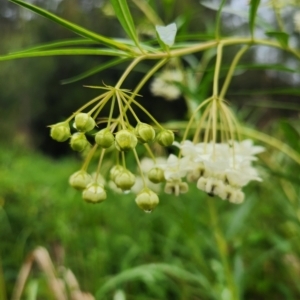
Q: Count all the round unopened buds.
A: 13